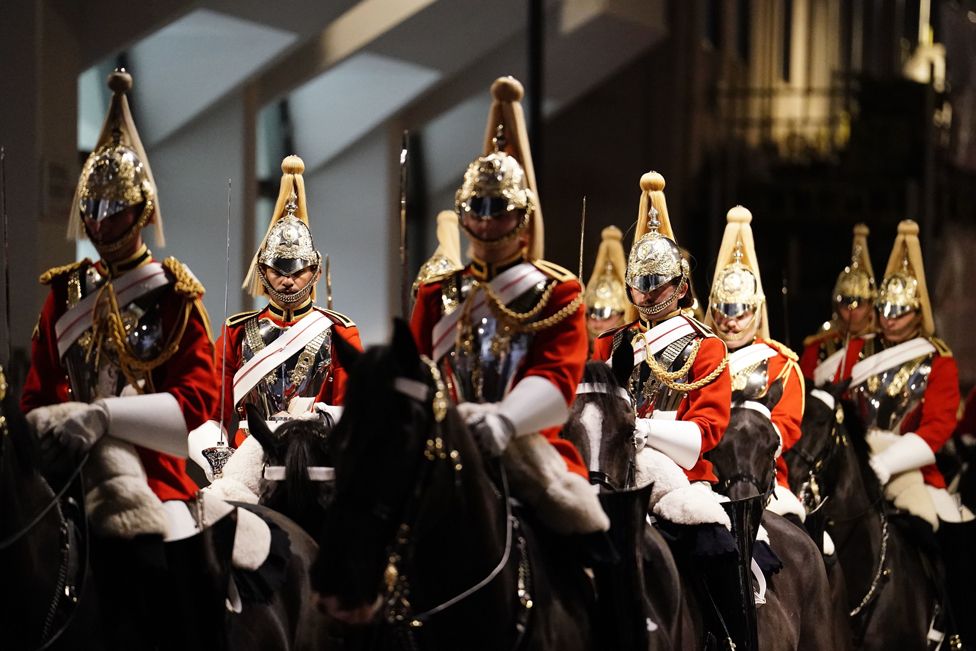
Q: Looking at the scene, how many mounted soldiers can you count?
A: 9